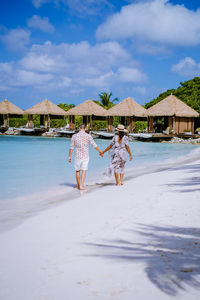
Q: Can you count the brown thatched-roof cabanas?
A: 5